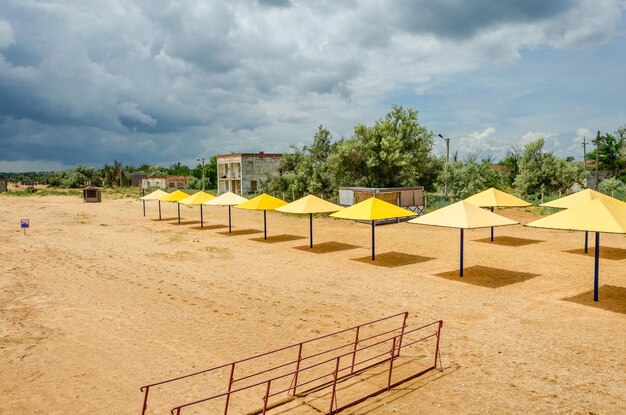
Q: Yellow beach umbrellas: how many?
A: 11